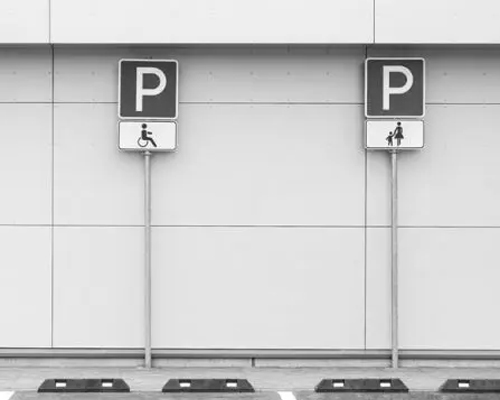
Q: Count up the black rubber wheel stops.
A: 4